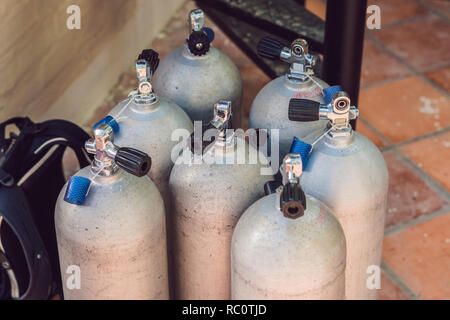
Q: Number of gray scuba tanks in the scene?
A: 7